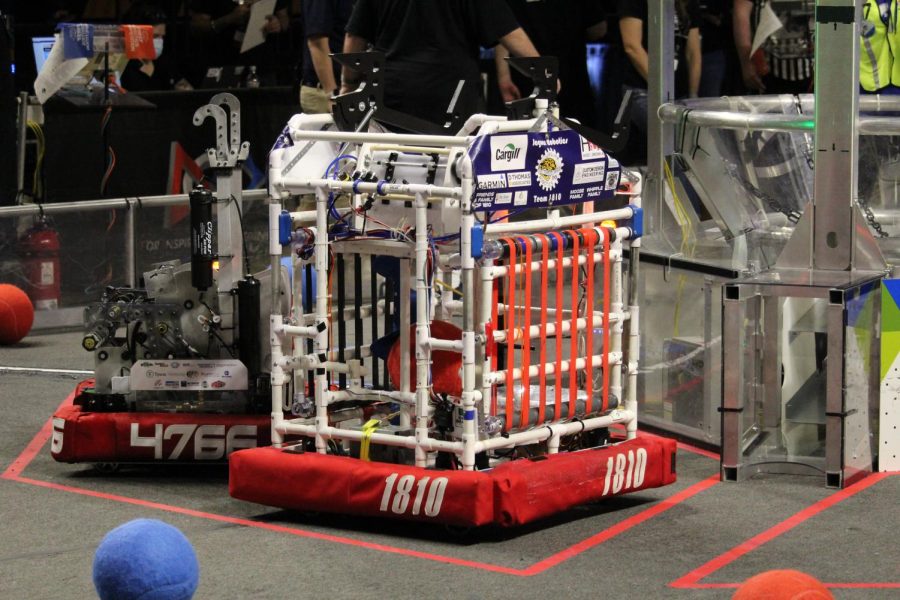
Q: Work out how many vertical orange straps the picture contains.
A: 7